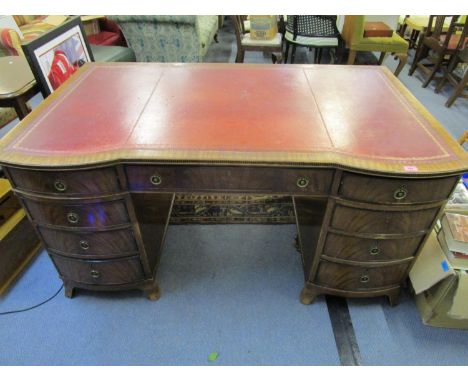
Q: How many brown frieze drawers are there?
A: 3